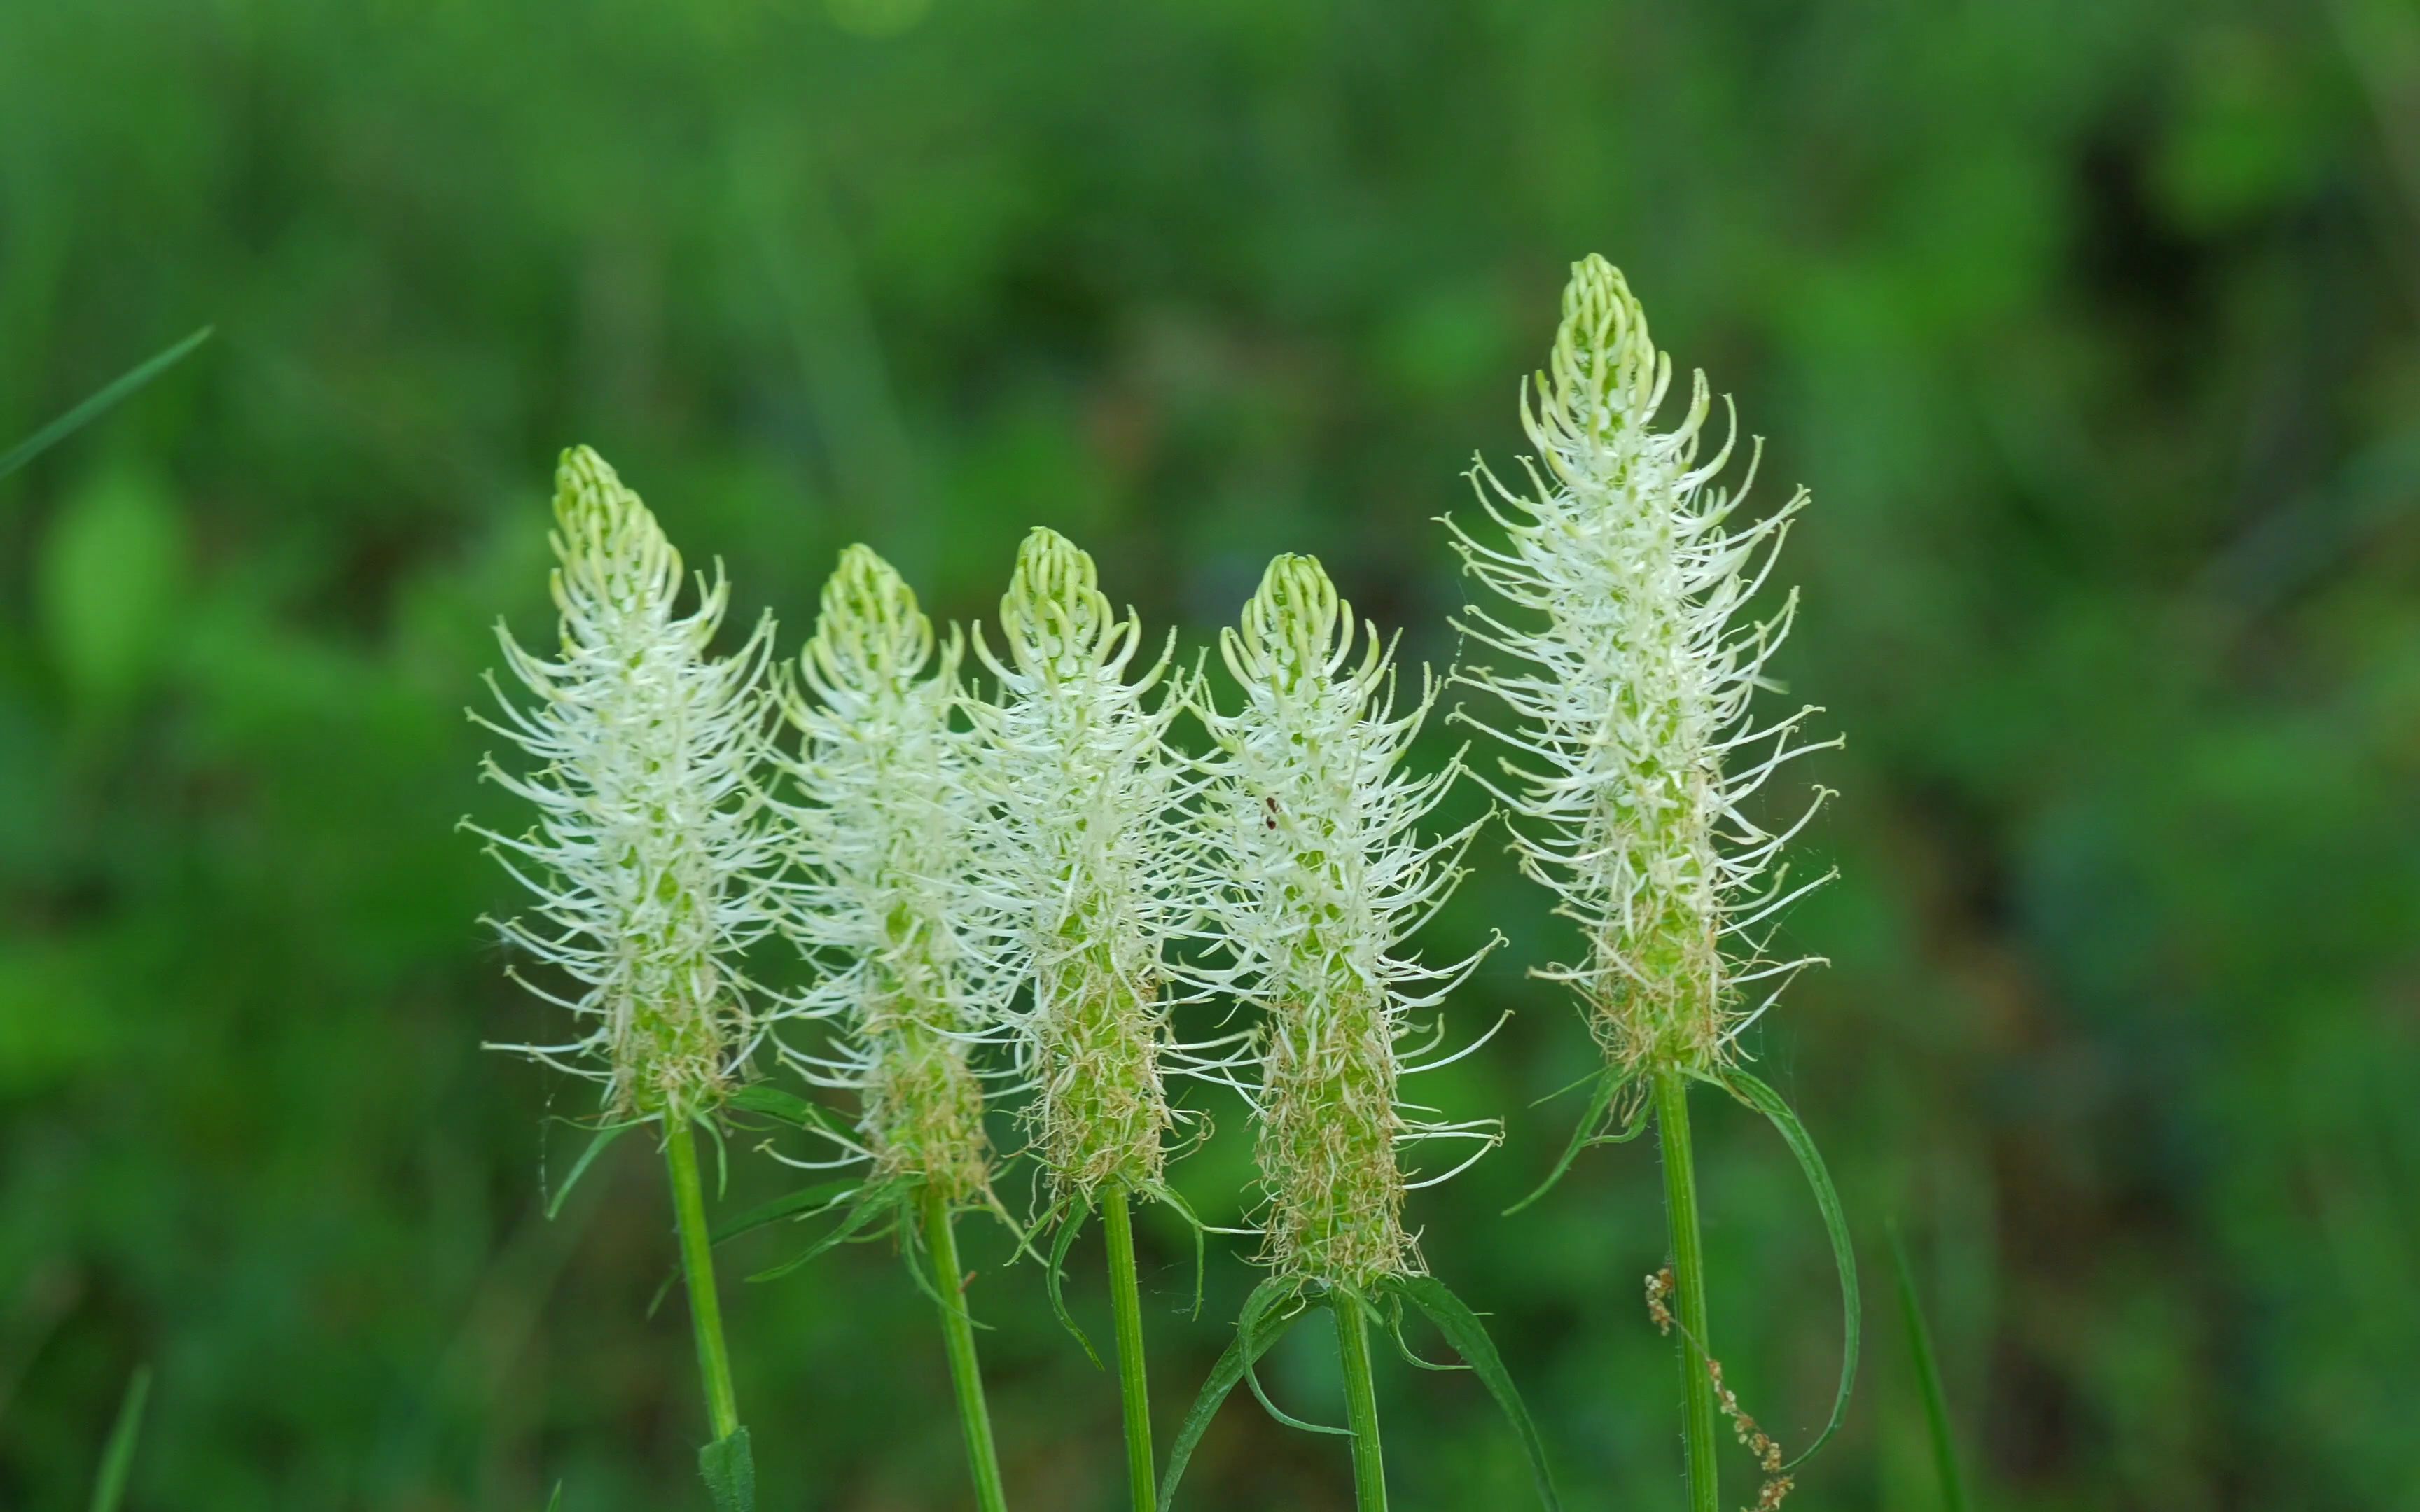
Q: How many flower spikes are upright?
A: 5